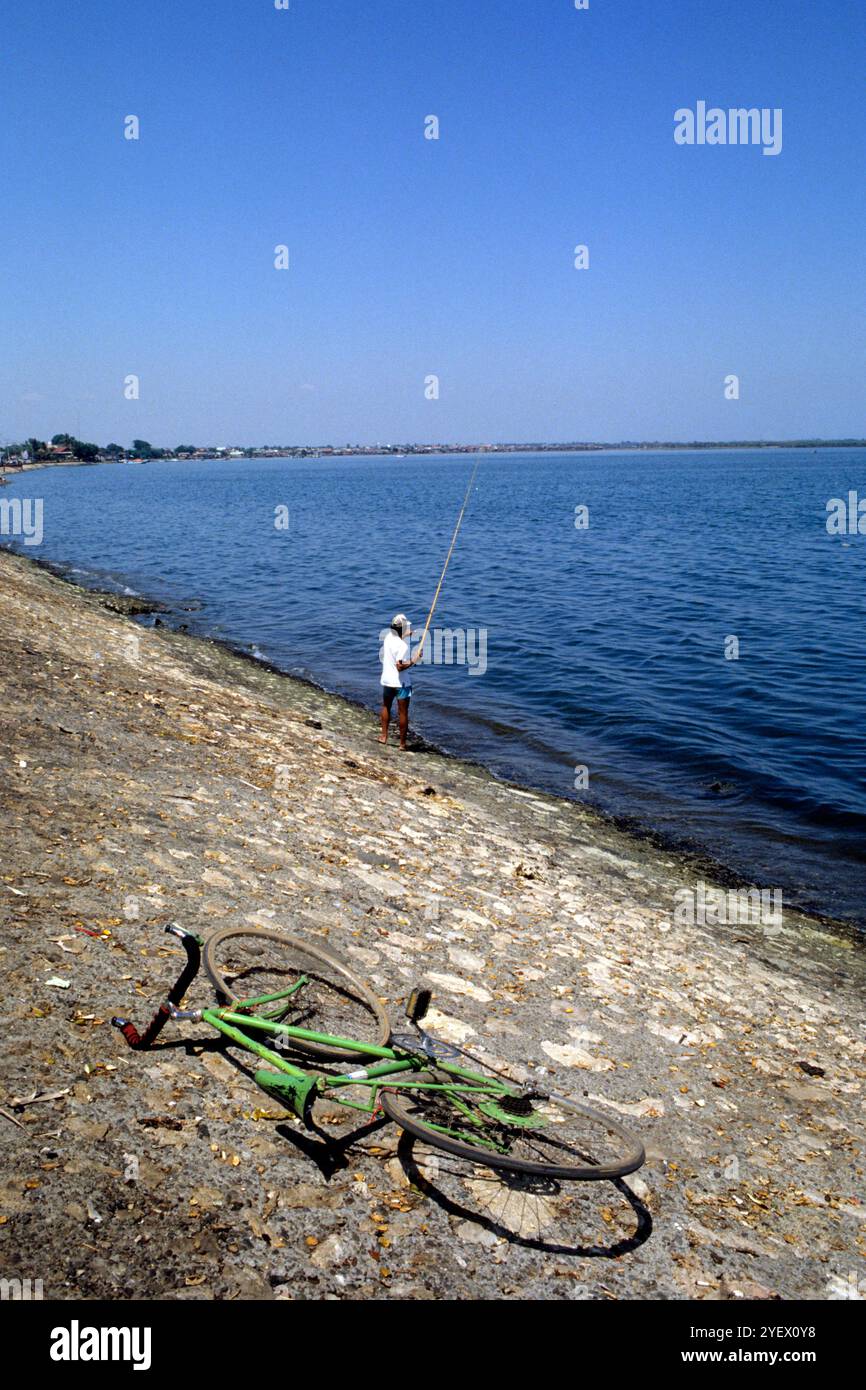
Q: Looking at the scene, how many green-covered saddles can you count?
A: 1